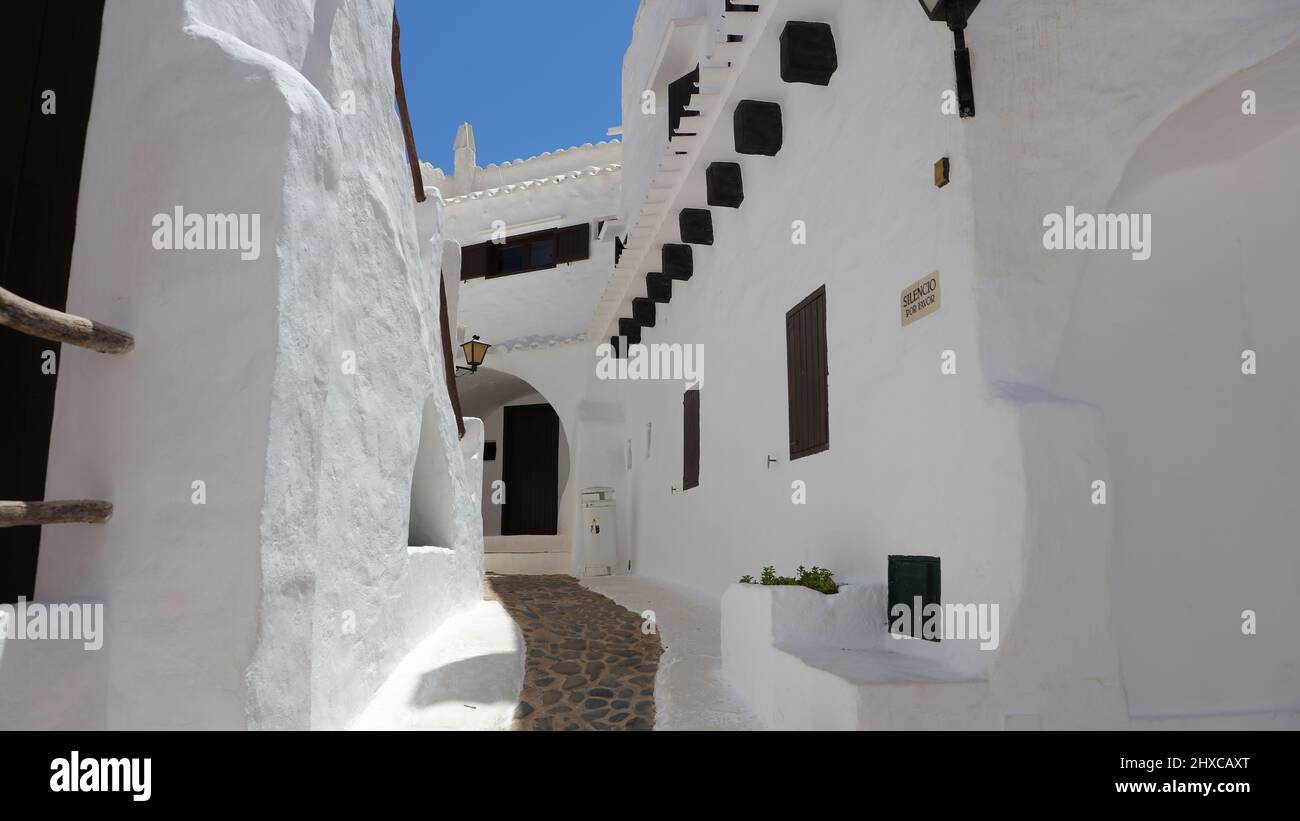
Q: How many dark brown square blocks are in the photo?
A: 9